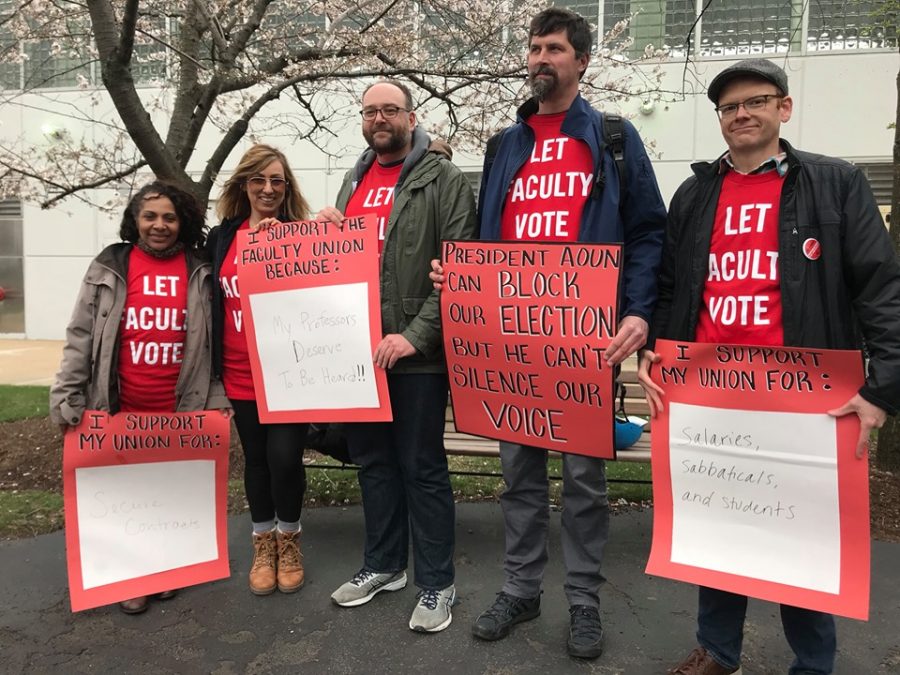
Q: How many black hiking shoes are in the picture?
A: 2